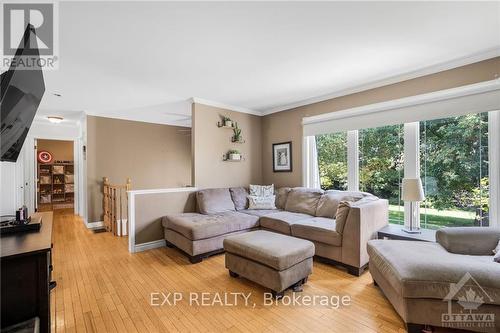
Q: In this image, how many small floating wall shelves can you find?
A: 3